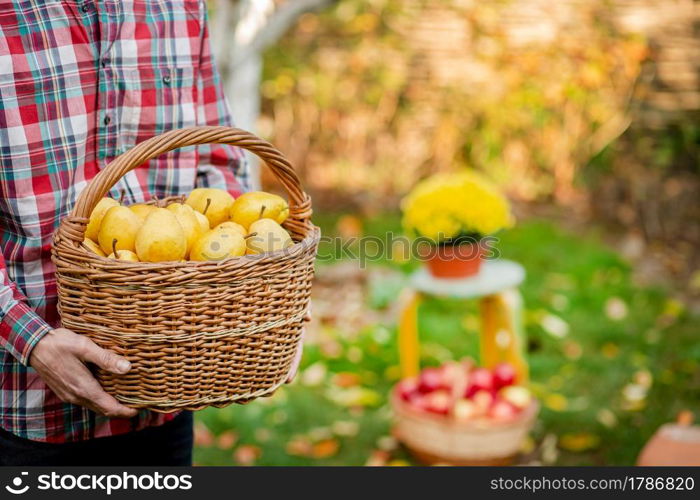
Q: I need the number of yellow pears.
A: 13